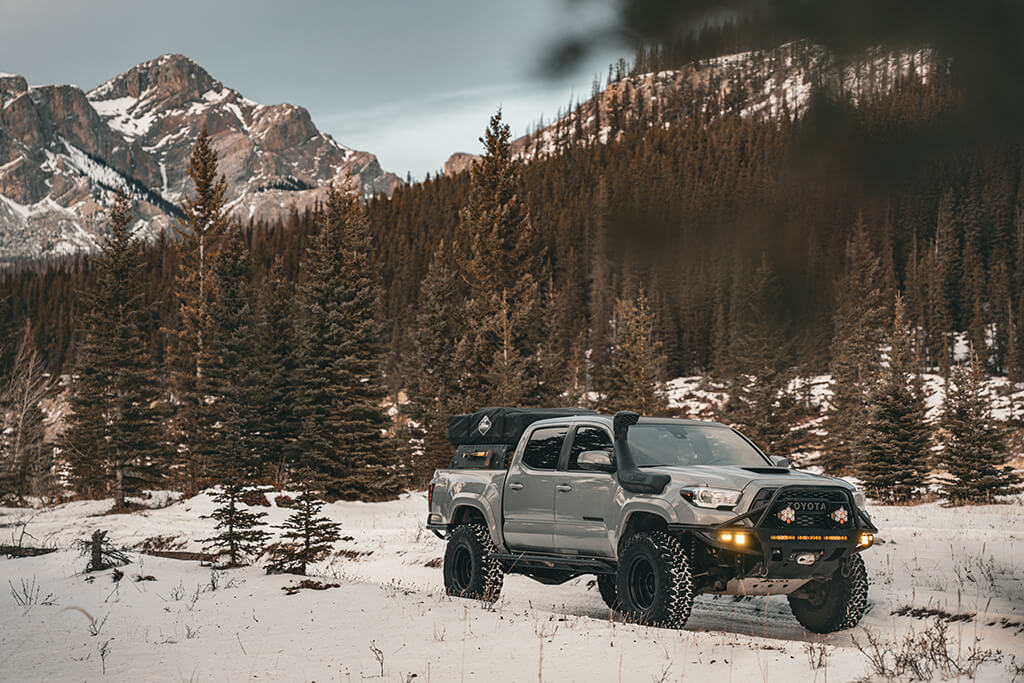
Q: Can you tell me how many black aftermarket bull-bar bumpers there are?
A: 1